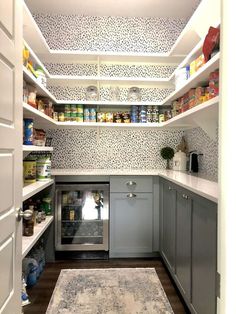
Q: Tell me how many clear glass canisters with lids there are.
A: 2